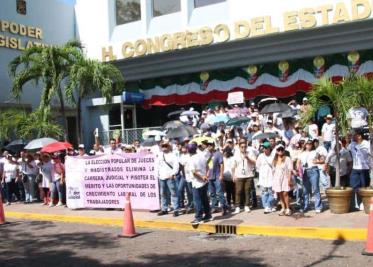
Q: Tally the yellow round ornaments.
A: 5